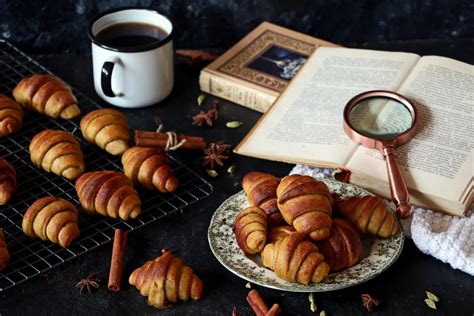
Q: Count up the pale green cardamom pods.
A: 10